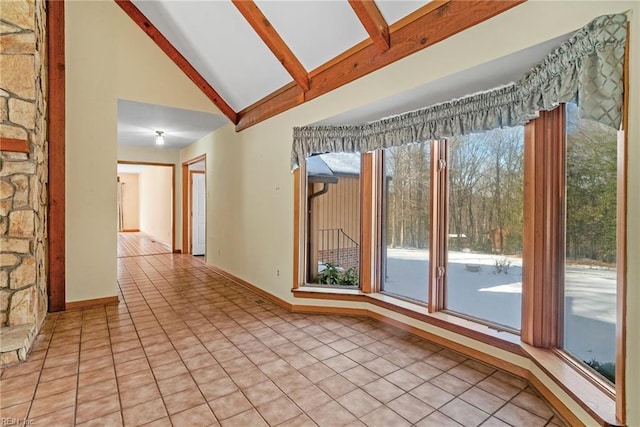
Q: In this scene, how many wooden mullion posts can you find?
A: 3